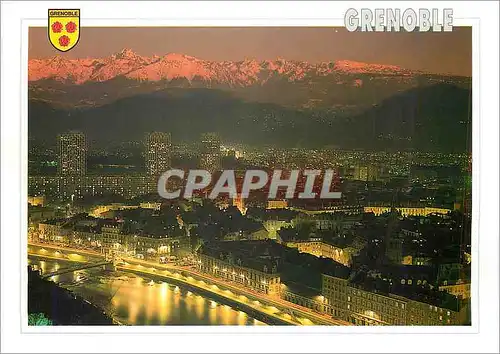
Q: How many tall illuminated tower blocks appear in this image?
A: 3